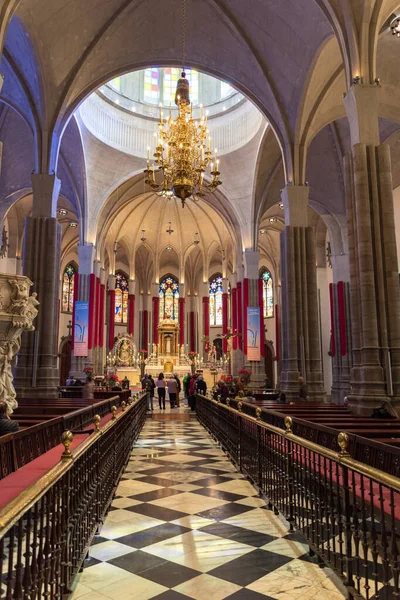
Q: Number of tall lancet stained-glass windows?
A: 5